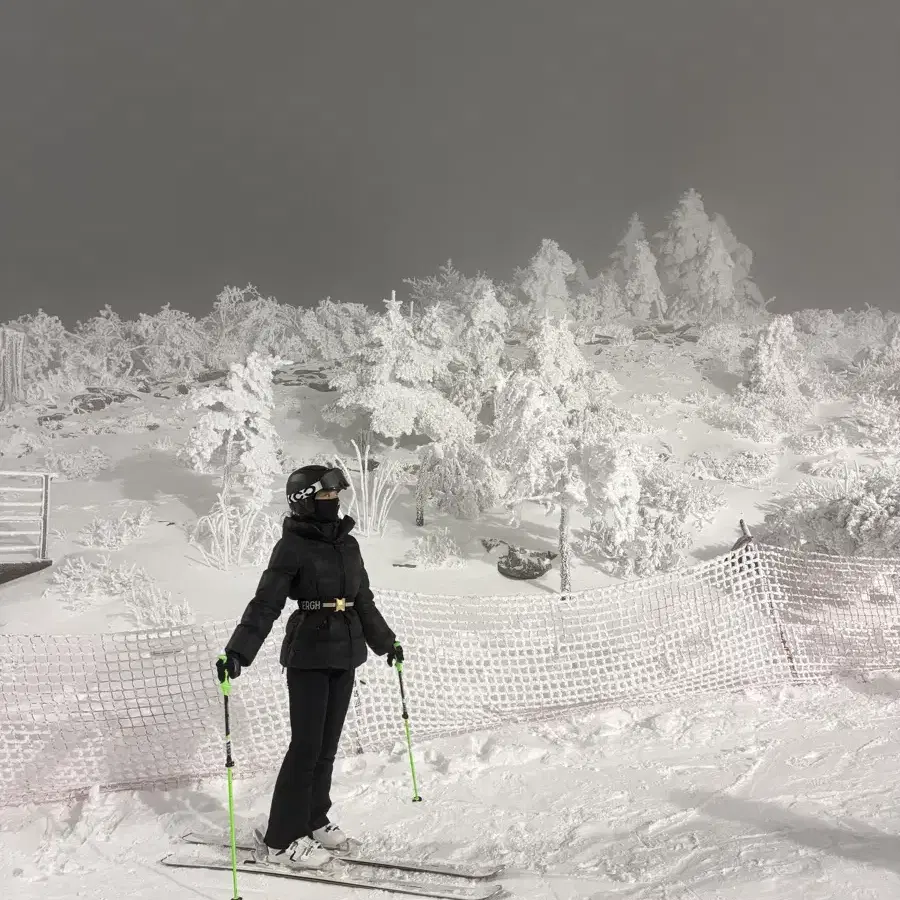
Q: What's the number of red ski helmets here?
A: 0